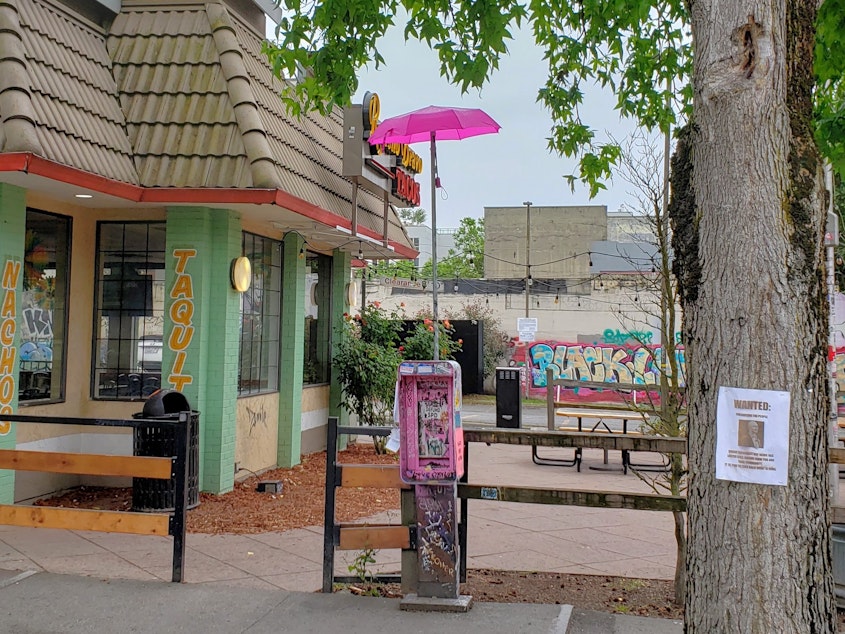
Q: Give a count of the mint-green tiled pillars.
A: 4